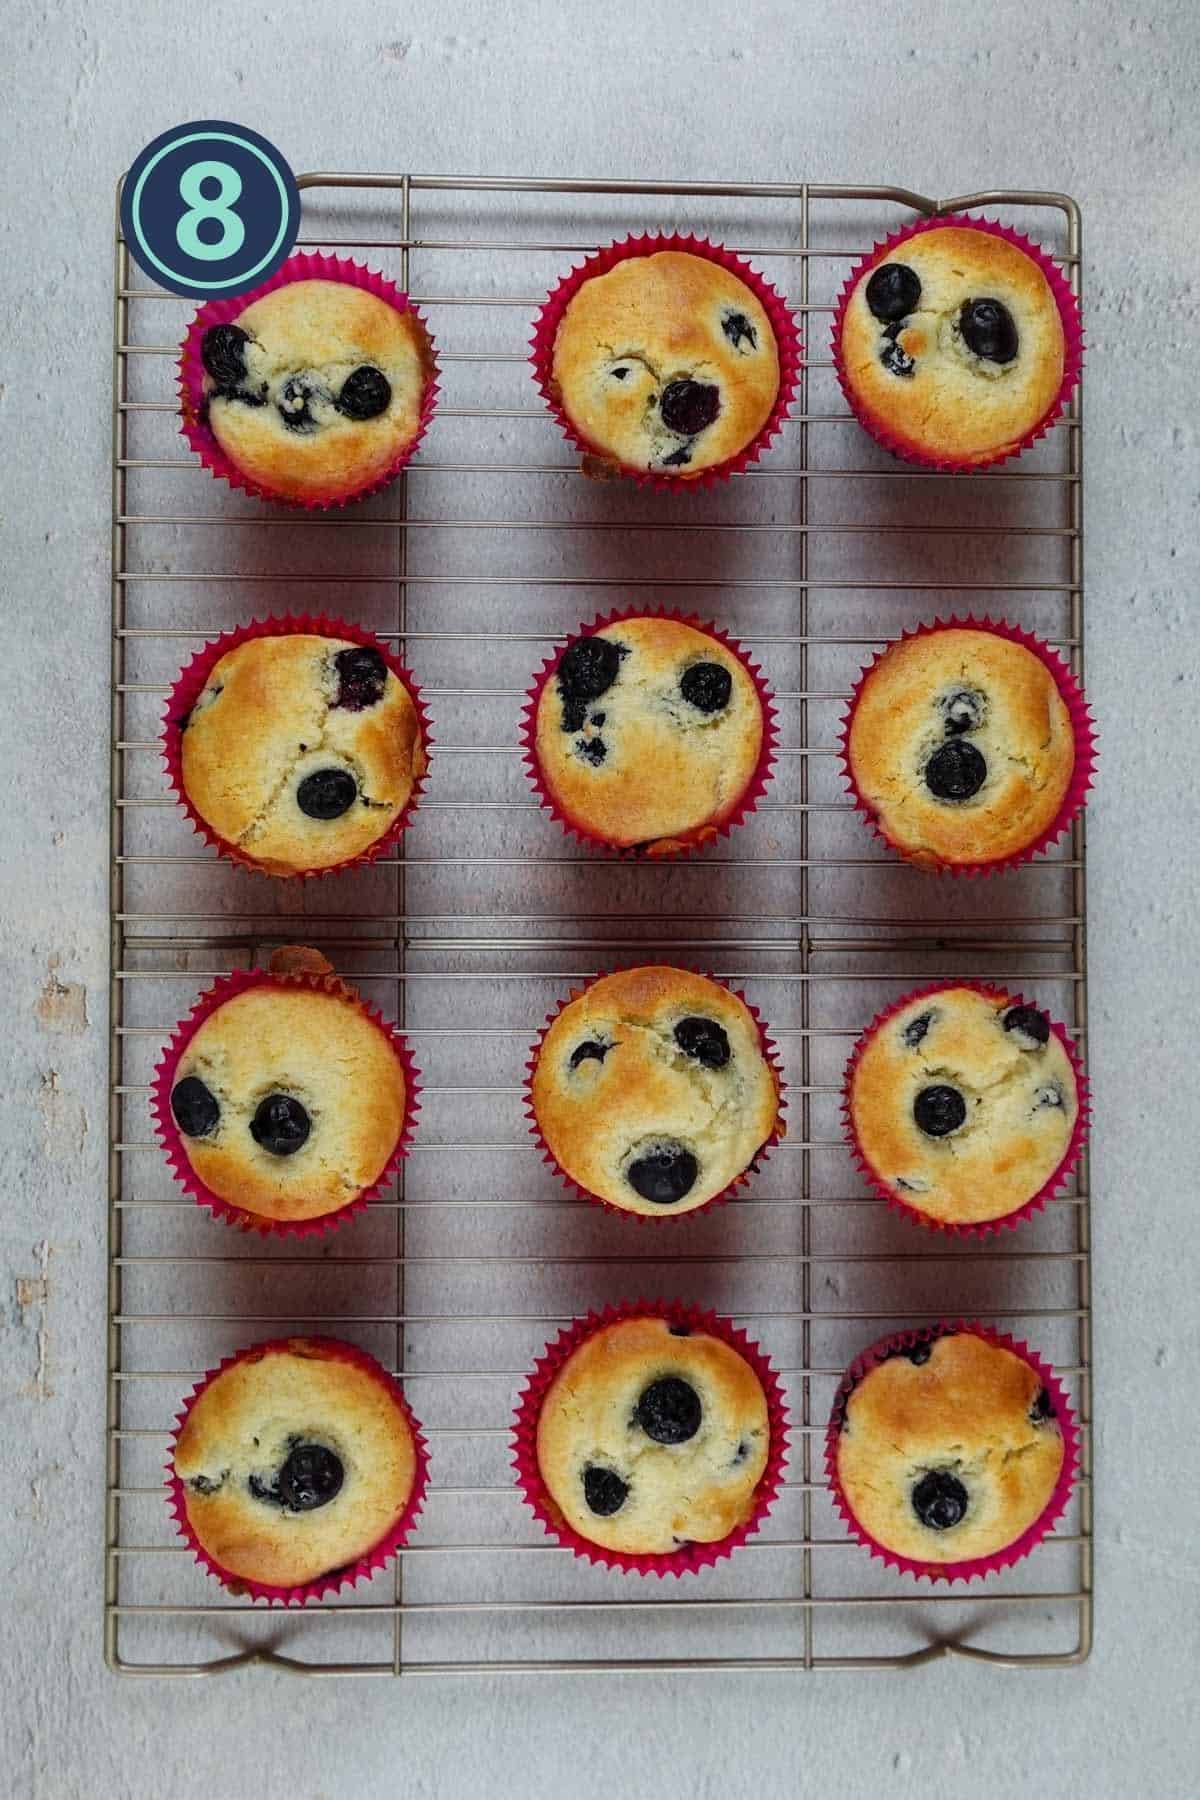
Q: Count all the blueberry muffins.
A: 12